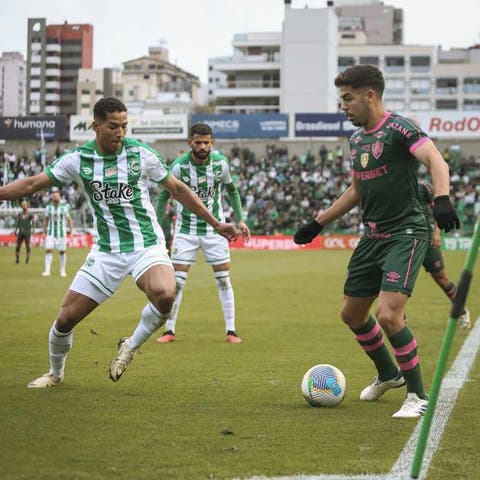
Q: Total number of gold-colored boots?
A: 2